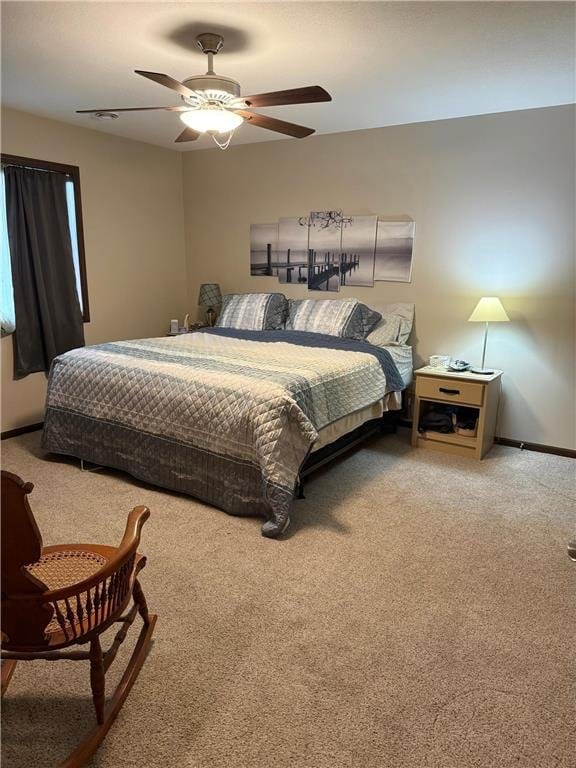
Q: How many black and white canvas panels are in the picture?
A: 5